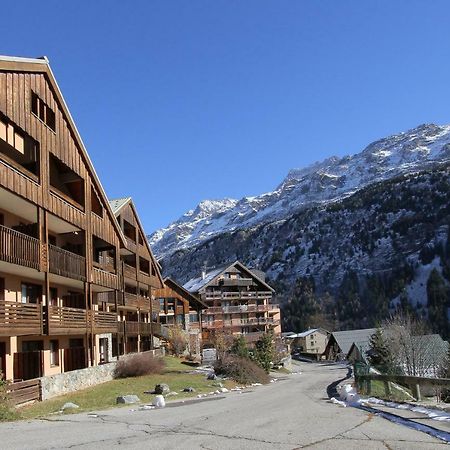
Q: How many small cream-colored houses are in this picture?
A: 1